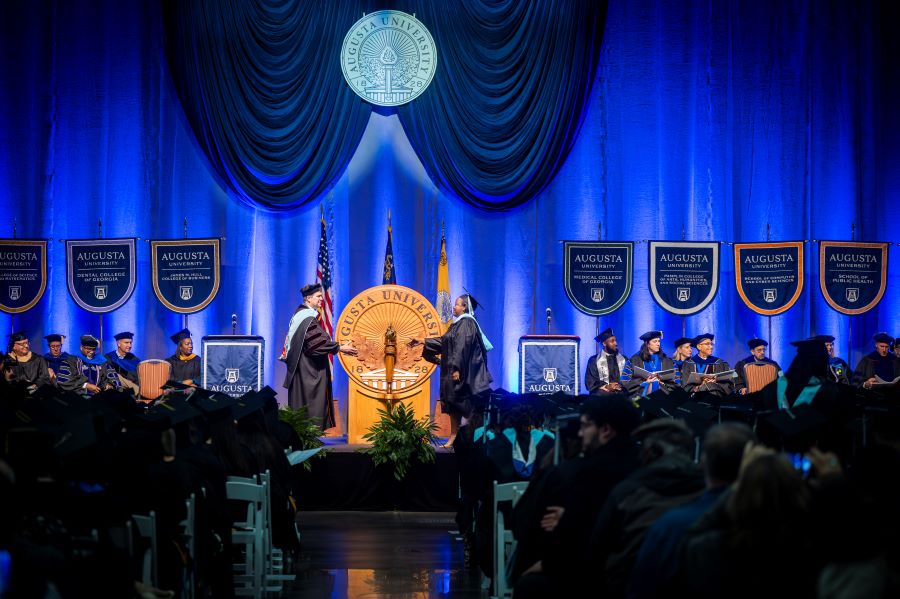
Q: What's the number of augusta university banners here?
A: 7